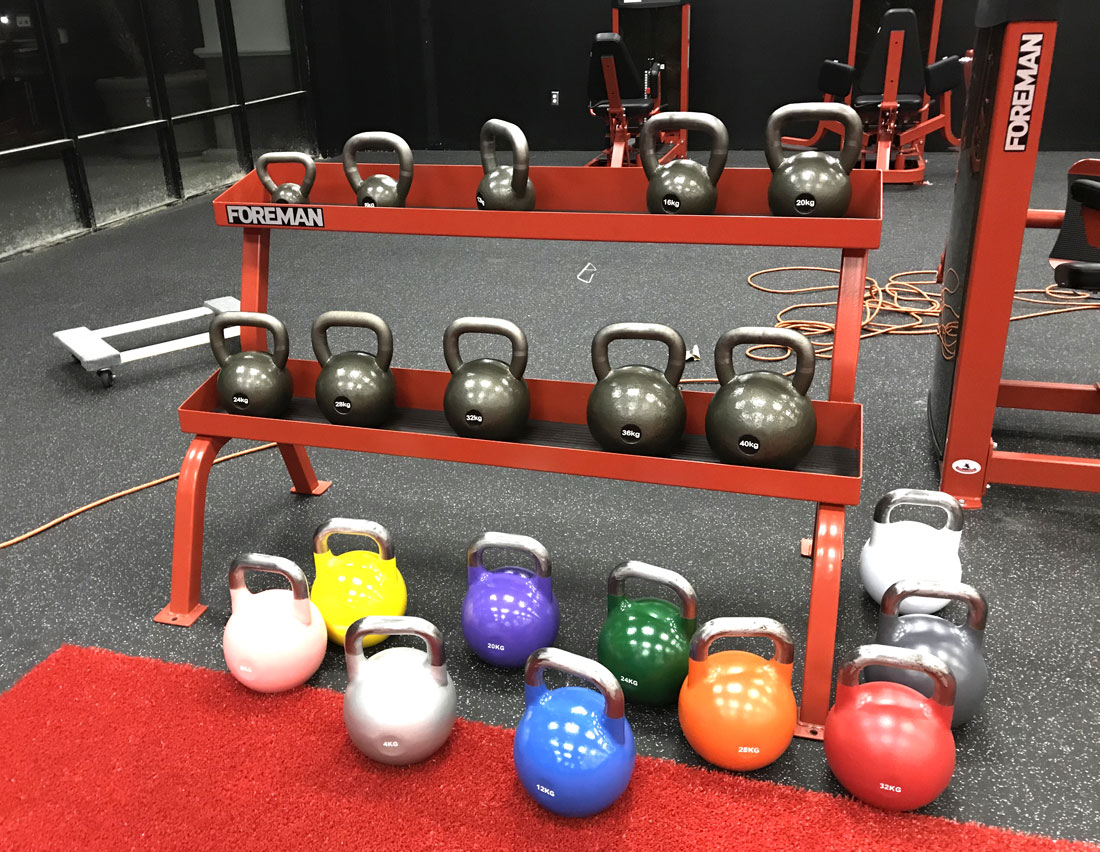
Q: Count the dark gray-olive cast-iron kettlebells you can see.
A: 10